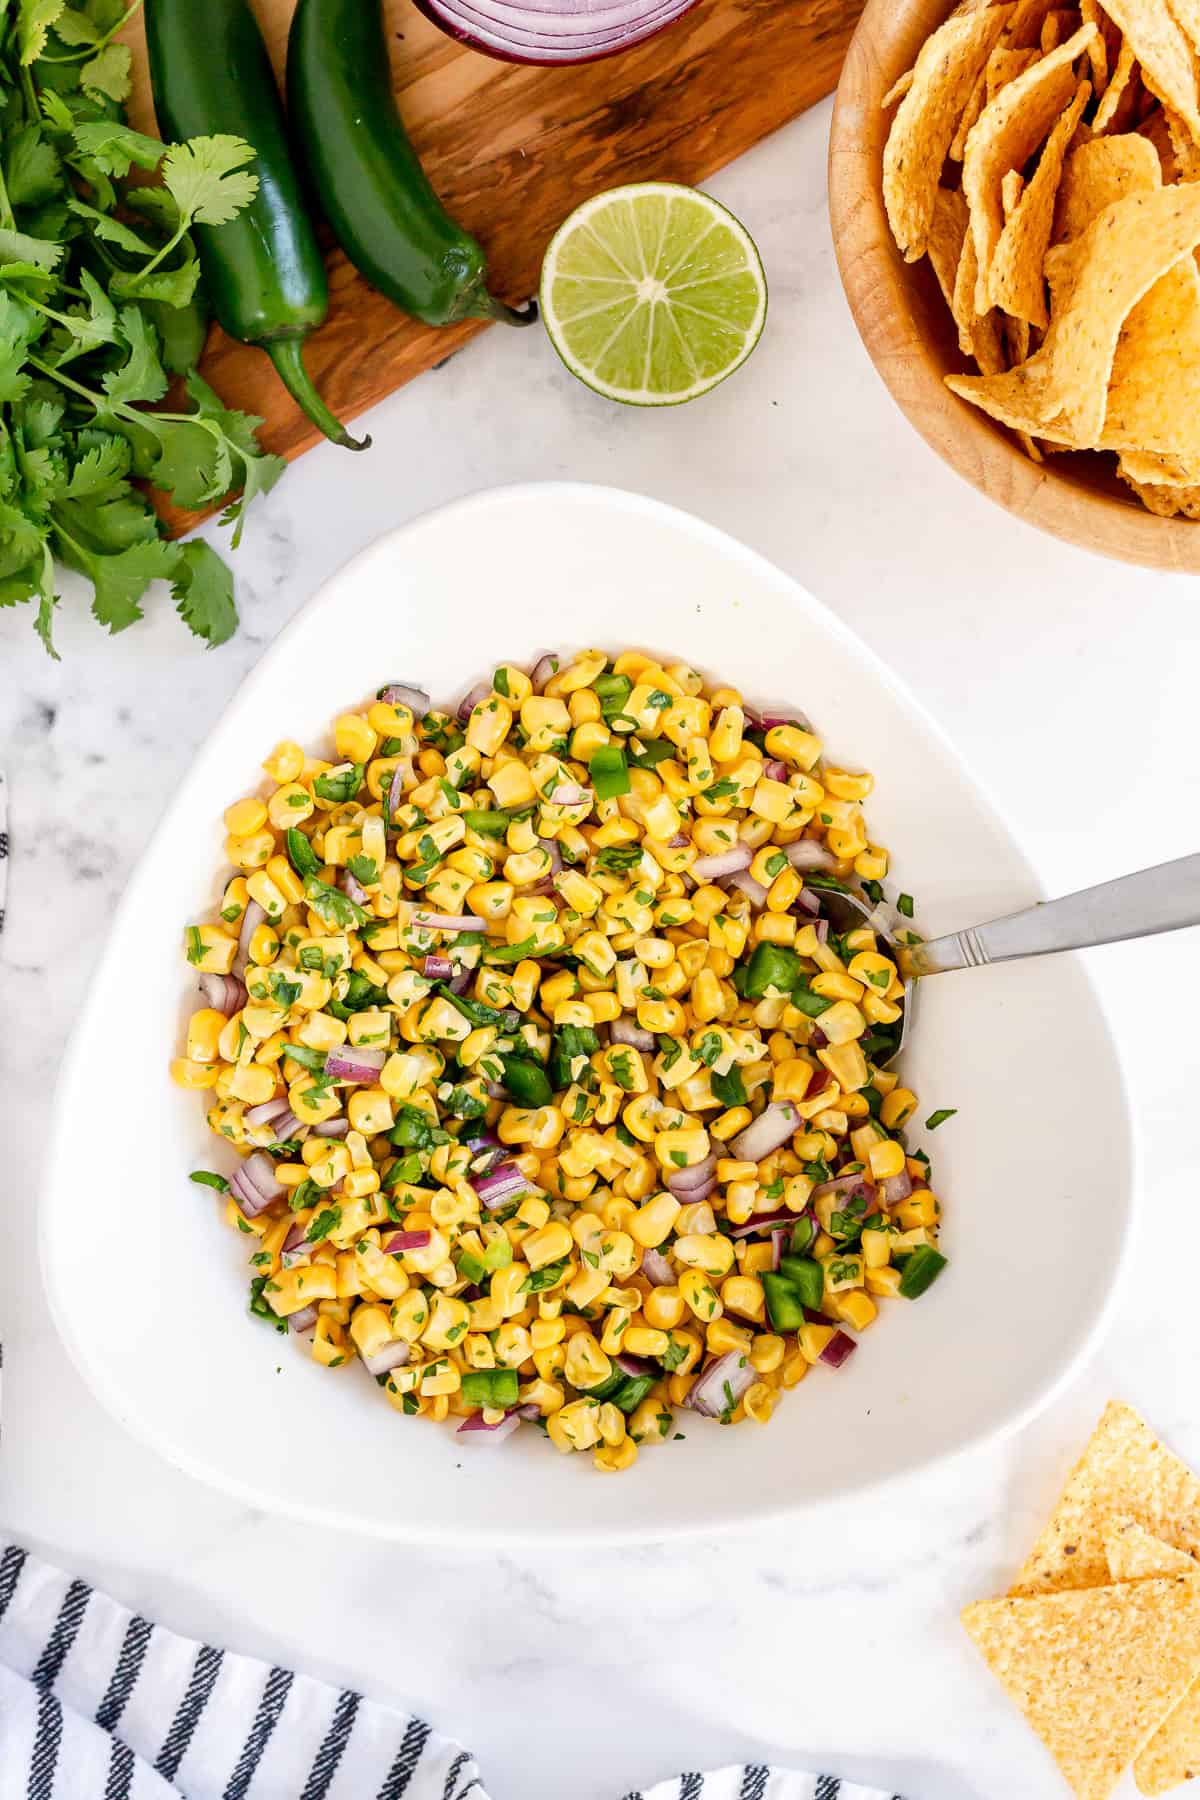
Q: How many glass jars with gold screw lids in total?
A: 0